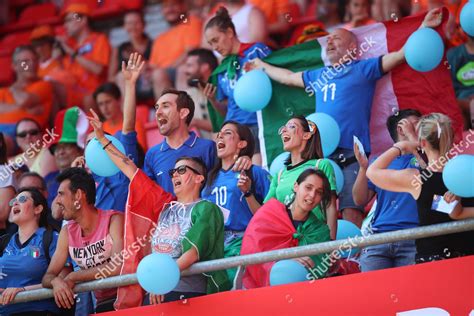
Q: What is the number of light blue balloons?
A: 11